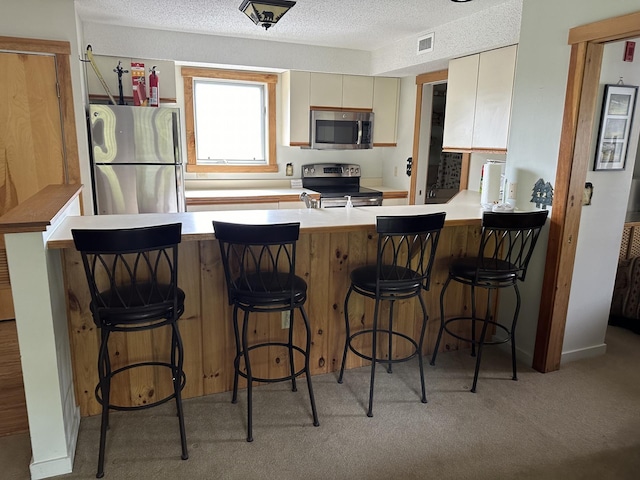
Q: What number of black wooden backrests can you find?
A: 4